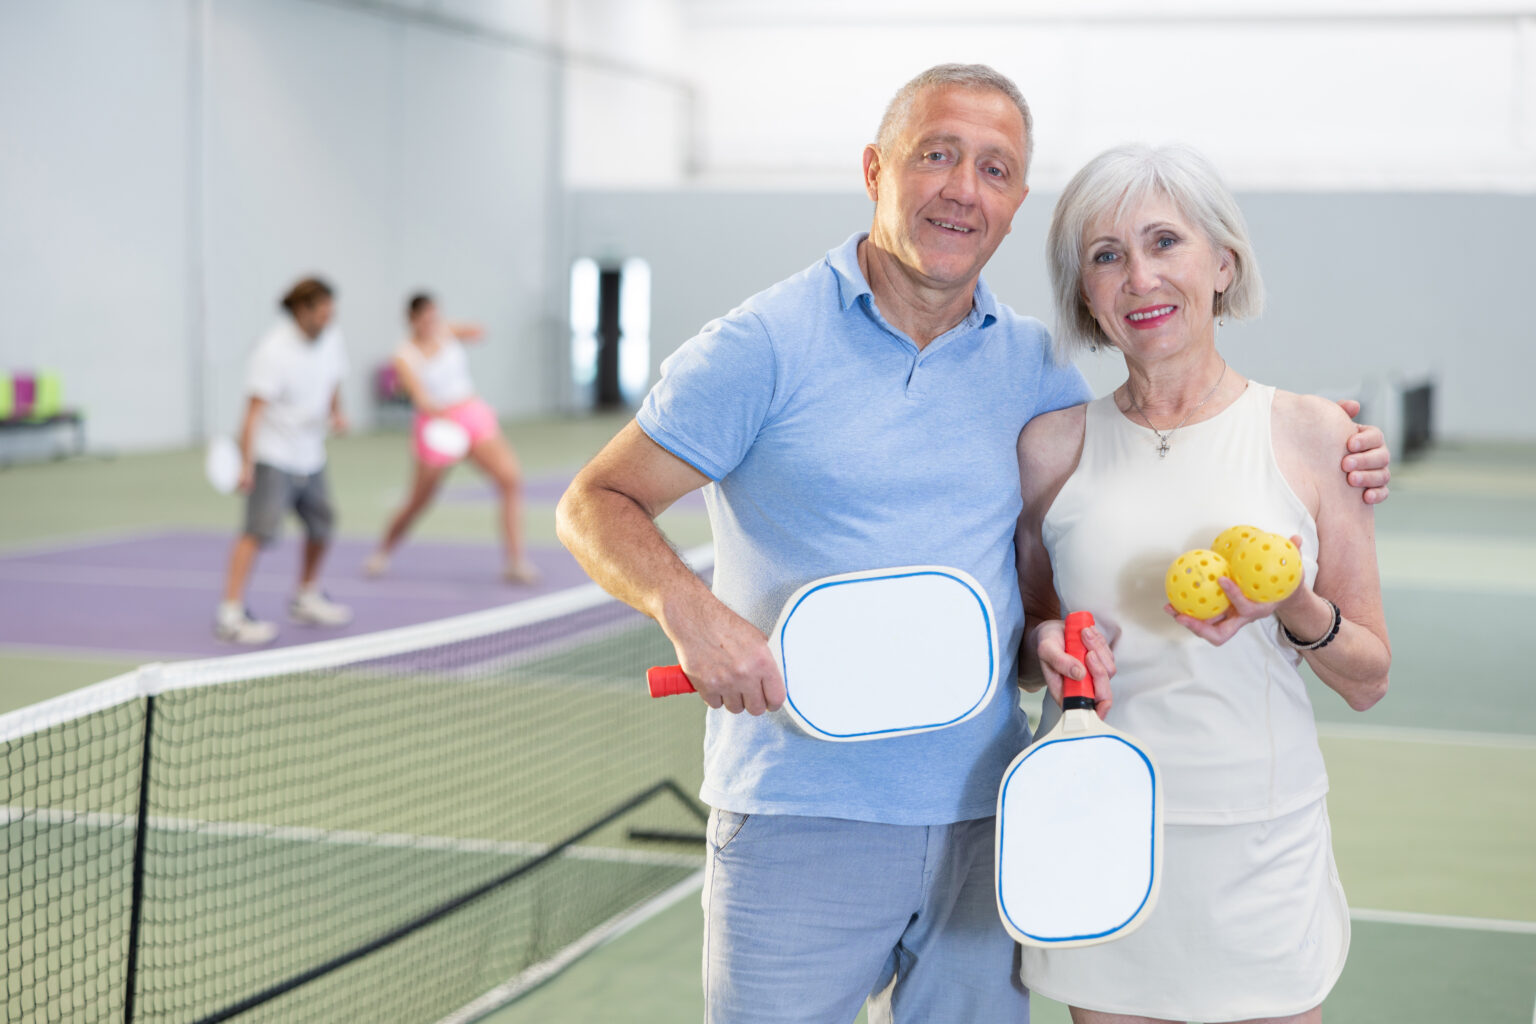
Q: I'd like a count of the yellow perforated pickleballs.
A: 3